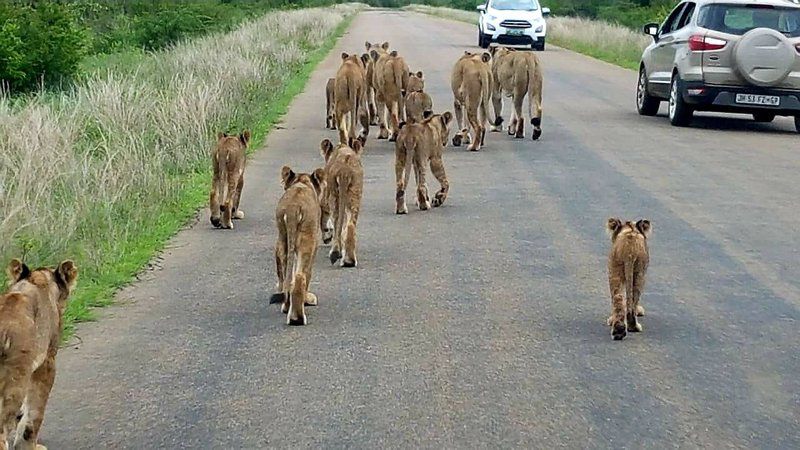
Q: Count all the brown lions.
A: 13